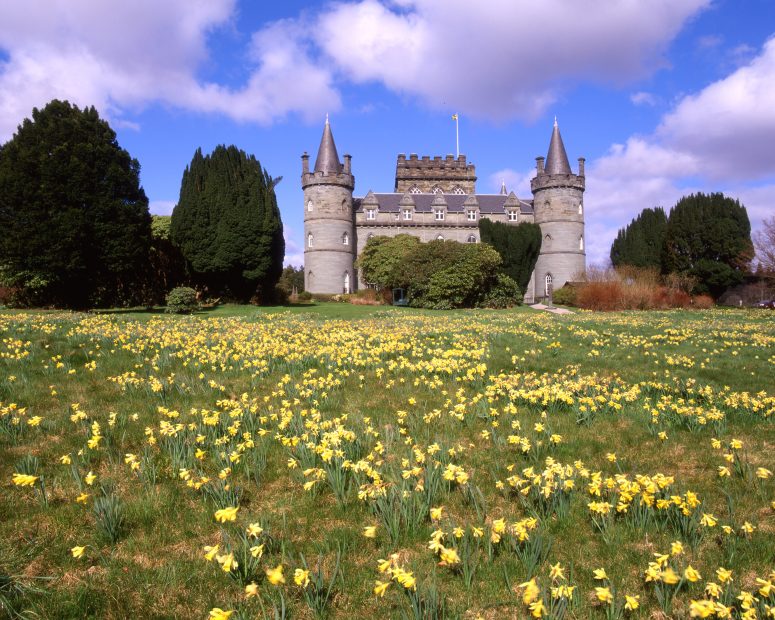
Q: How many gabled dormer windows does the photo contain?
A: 5